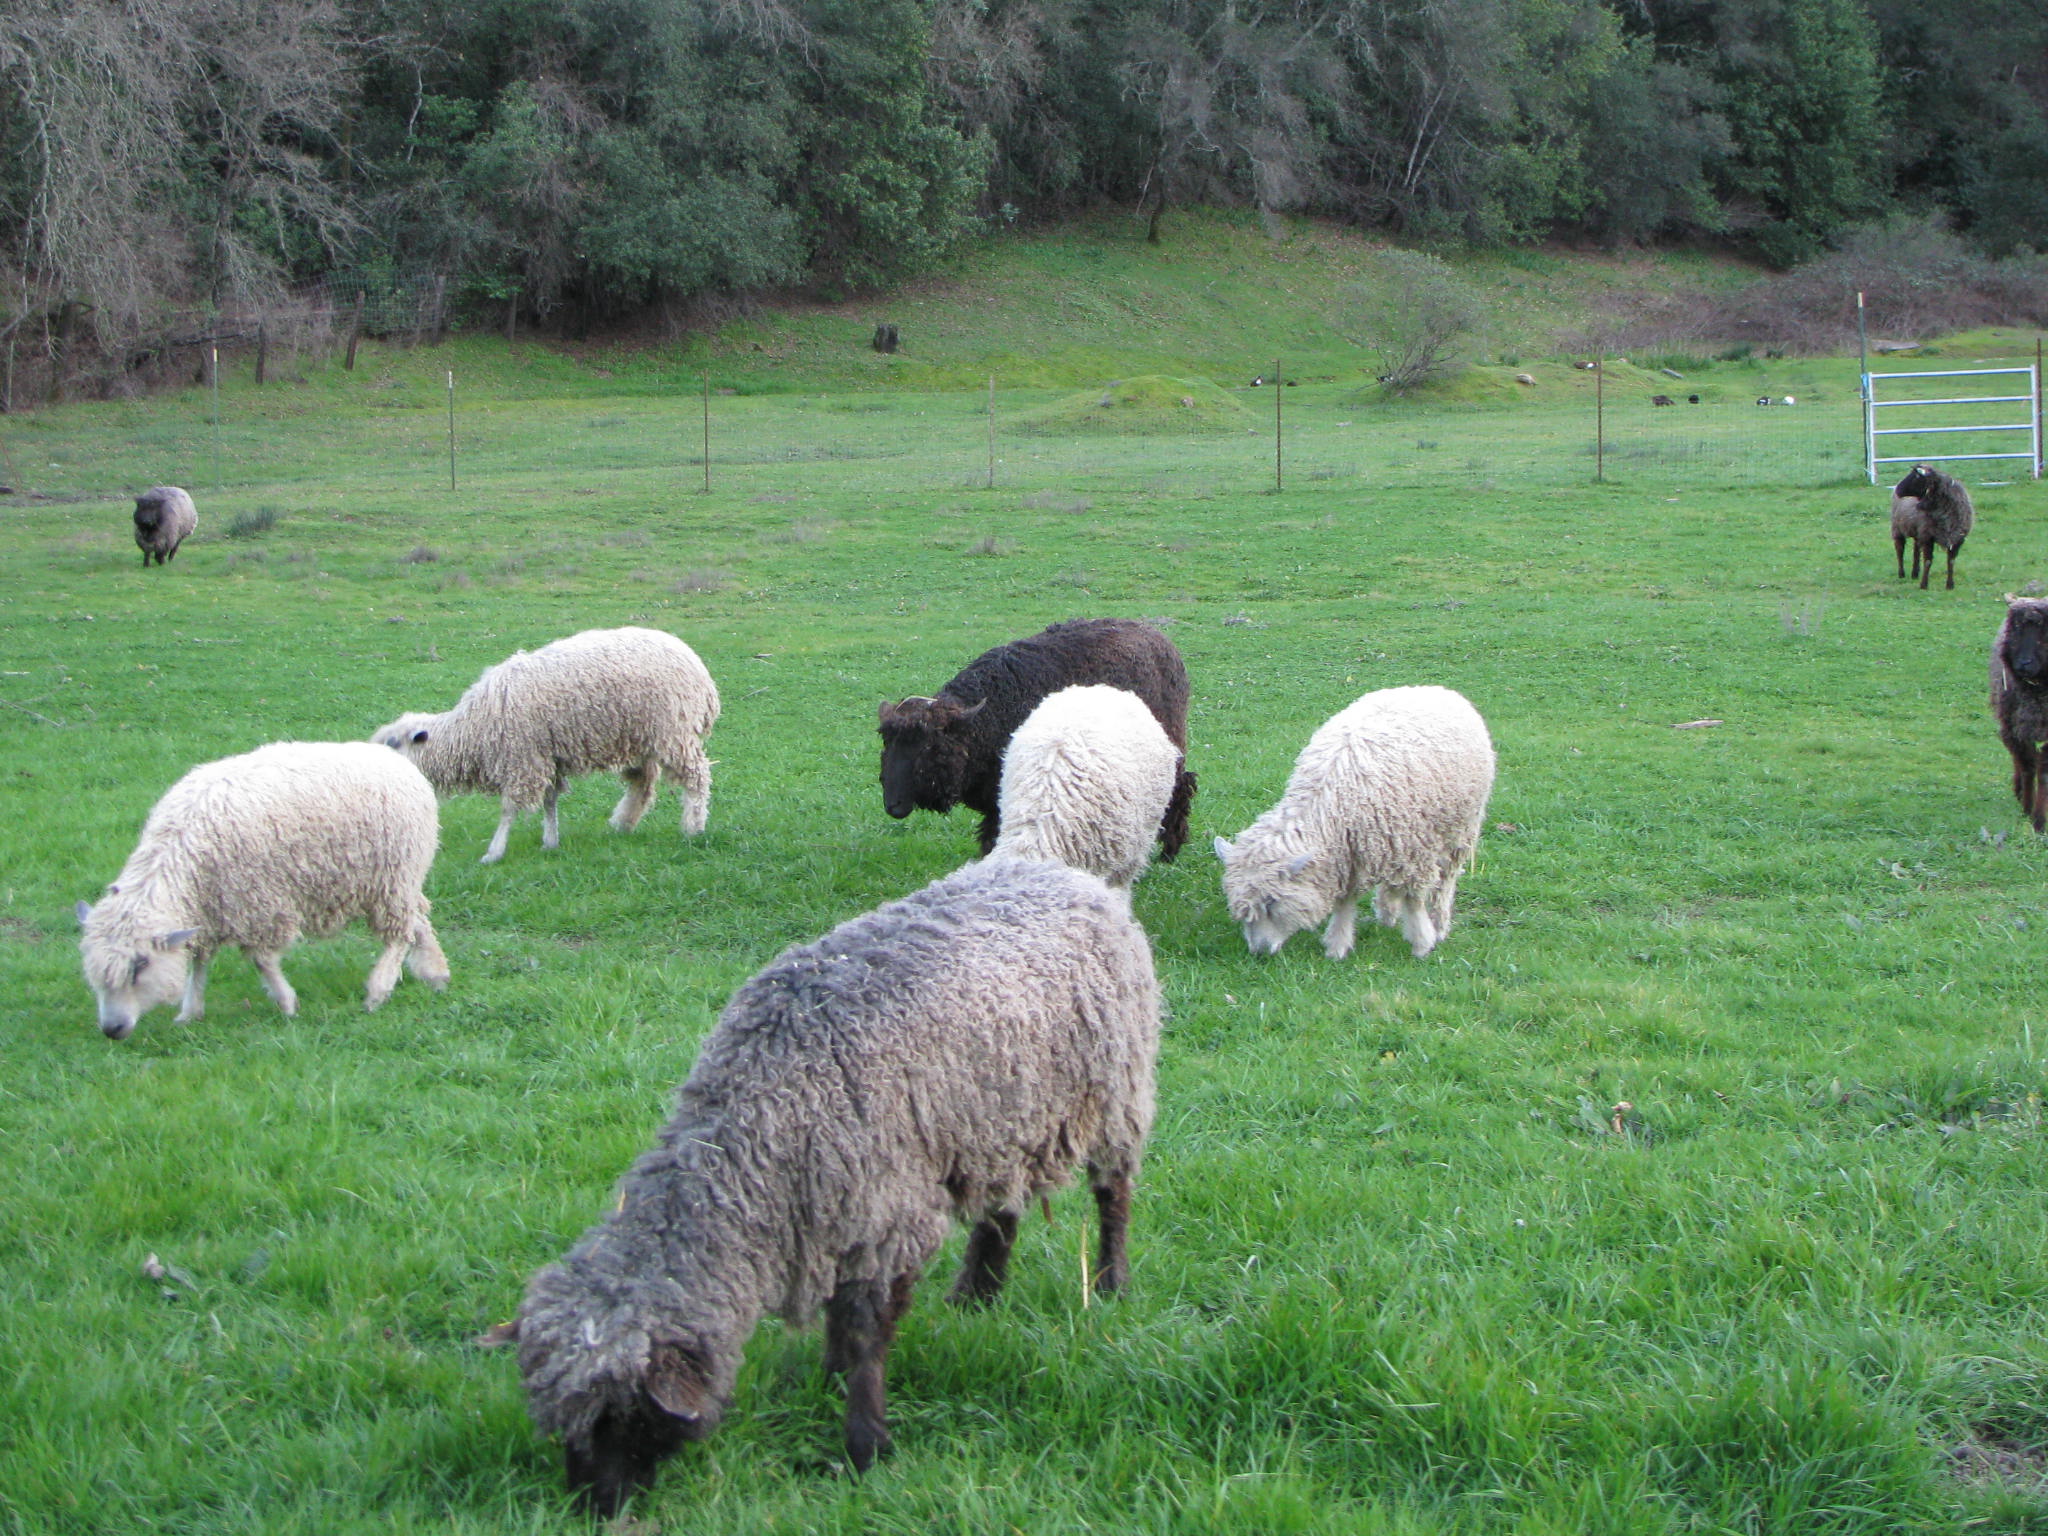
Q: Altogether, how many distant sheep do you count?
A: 2